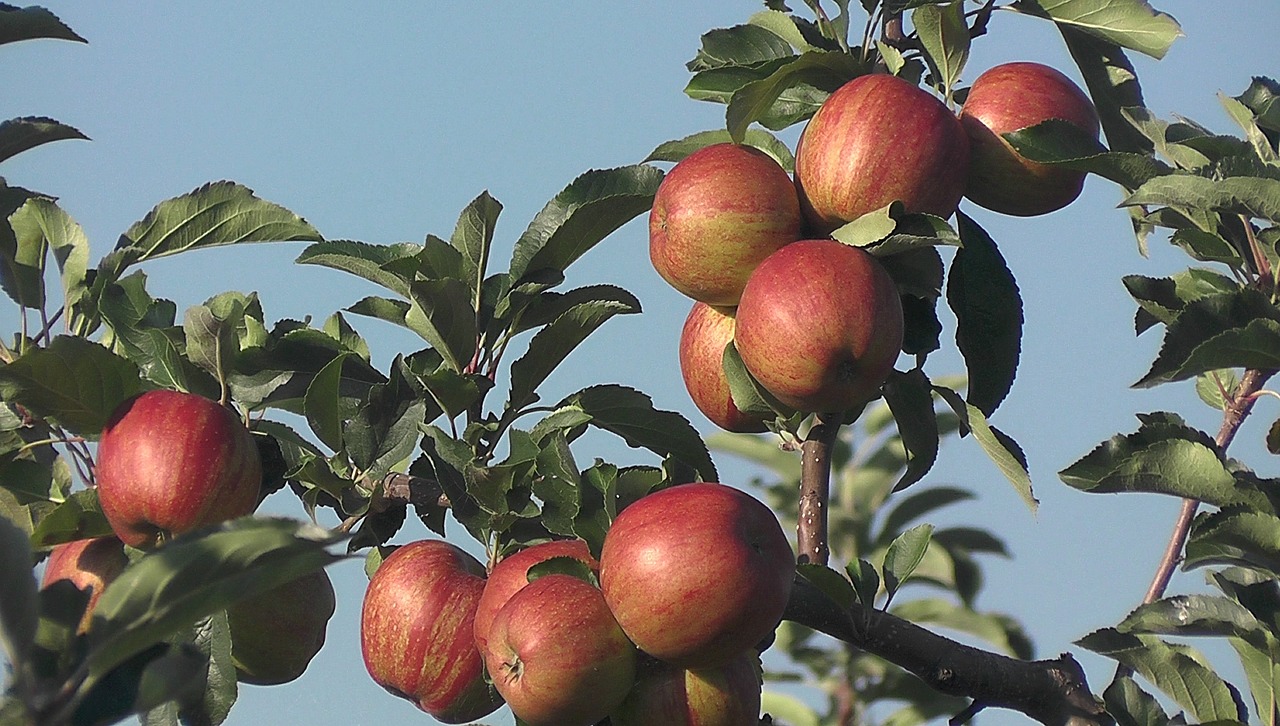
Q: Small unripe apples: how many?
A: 0